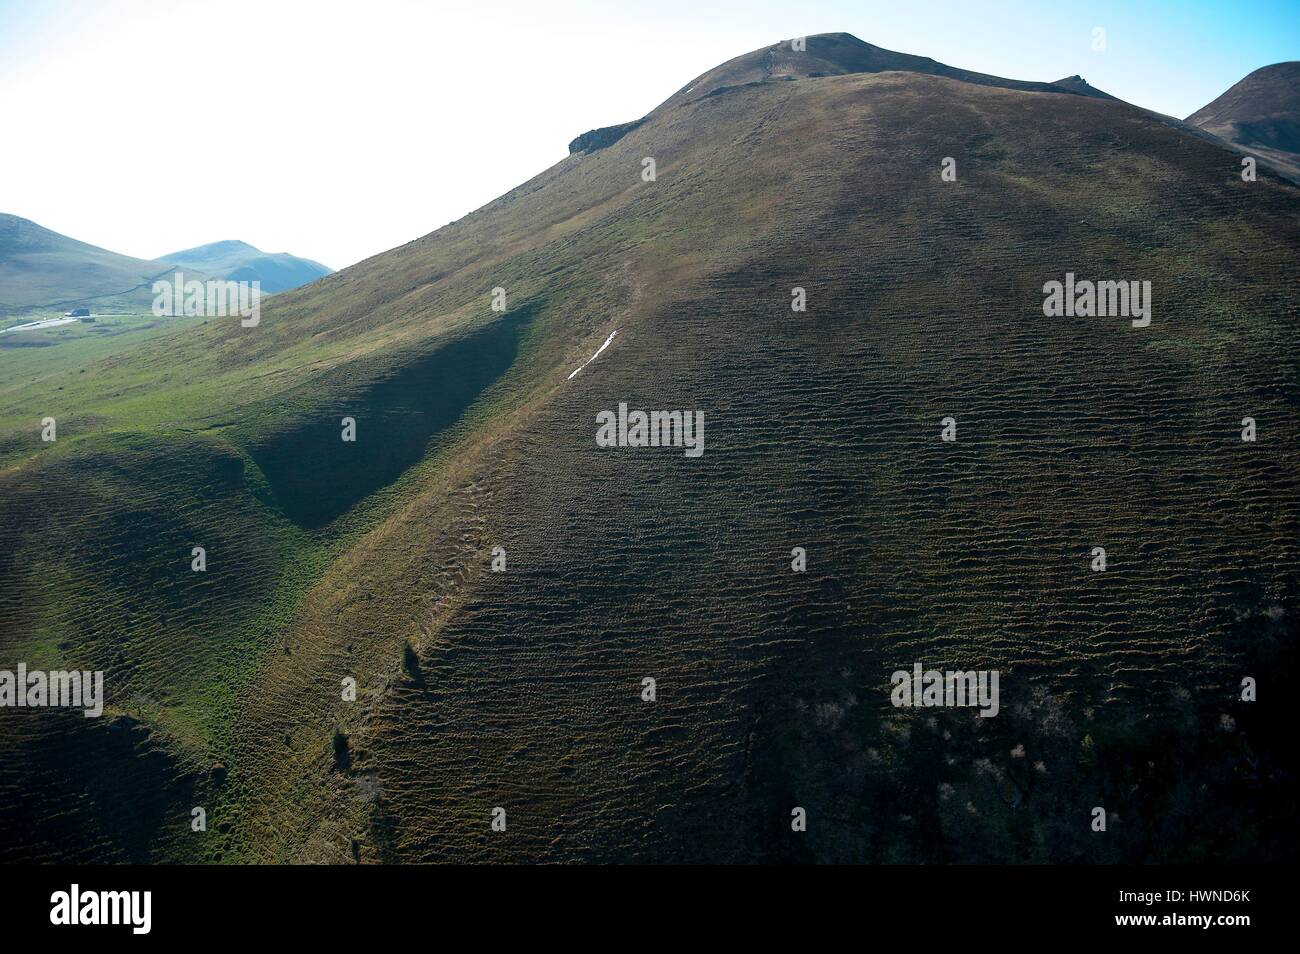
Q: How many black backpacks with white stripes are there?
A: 0